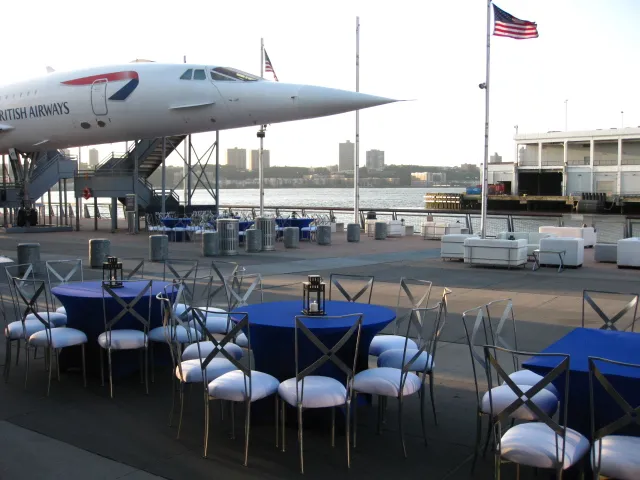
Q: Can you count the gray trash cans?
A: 2